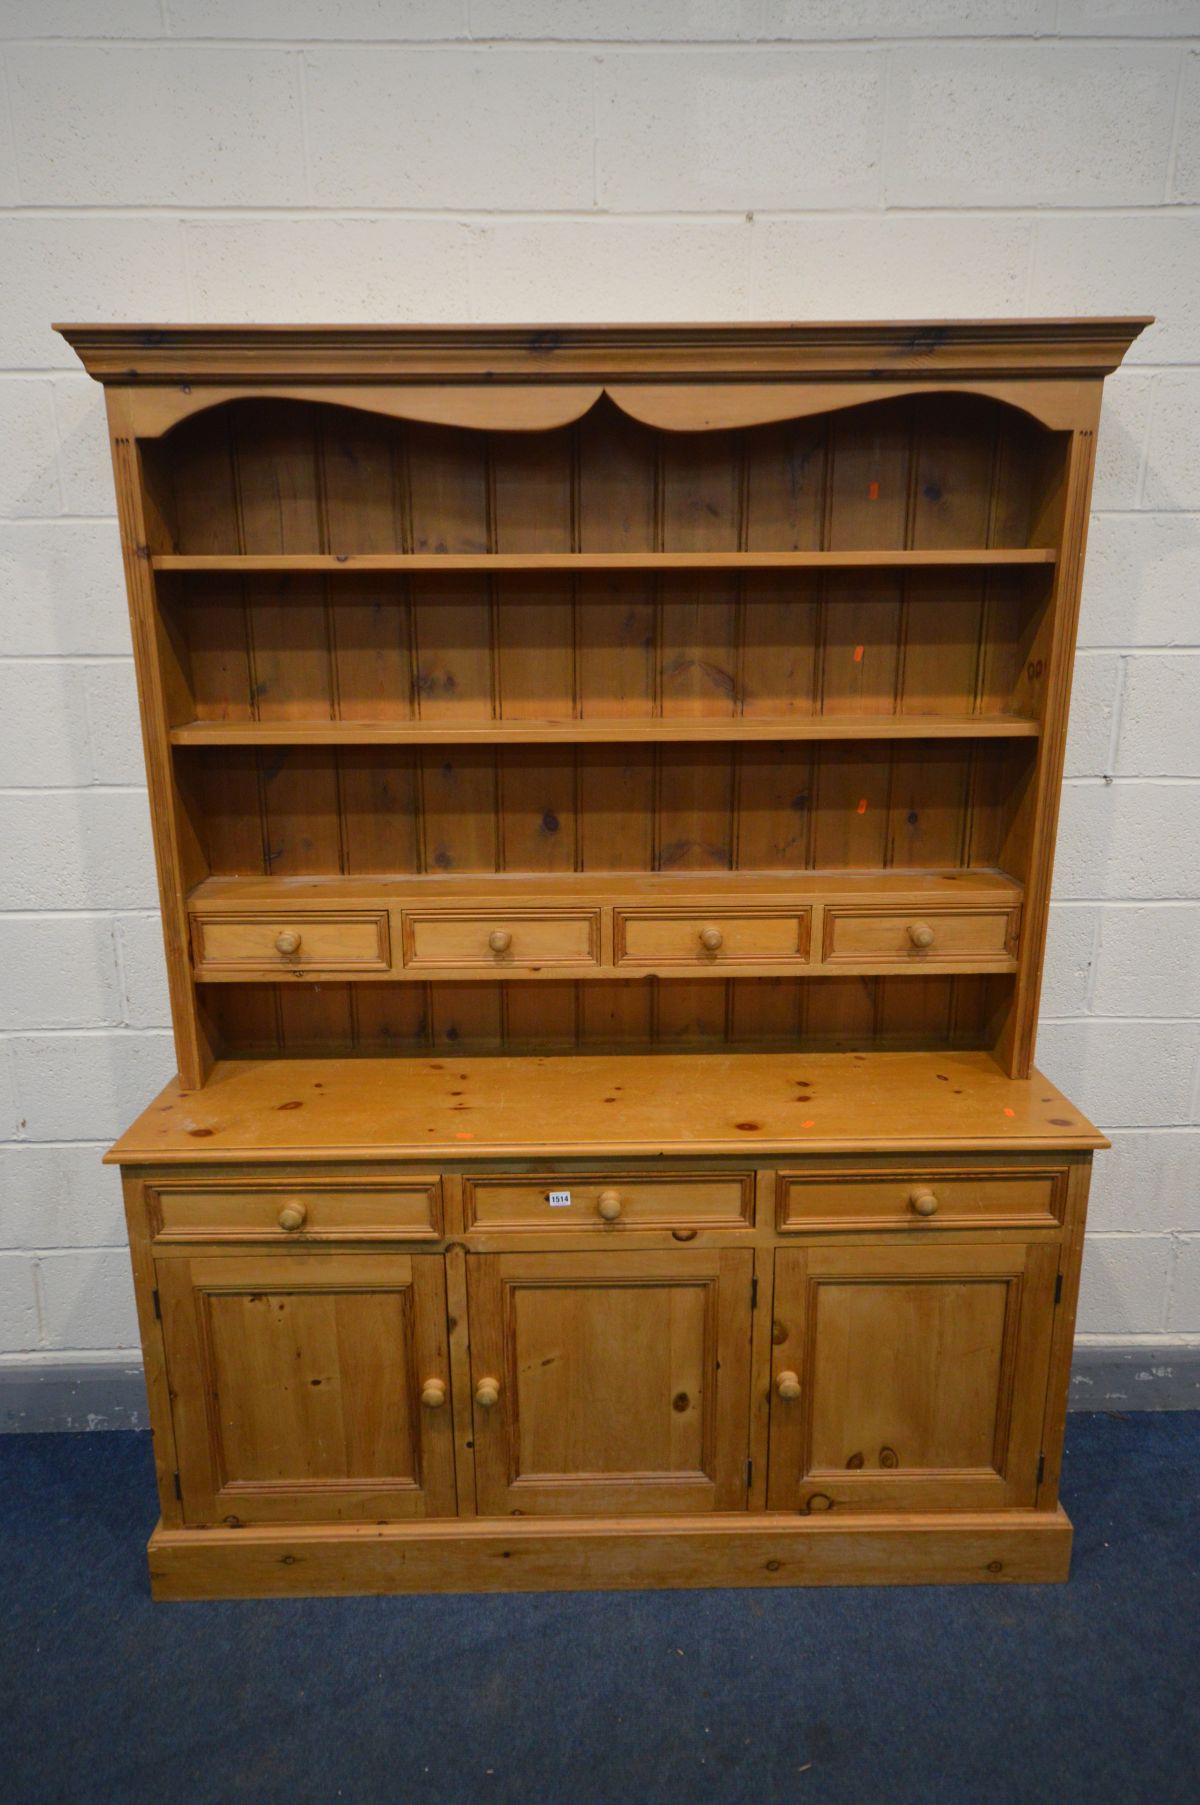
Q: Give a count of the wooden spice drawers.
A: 4